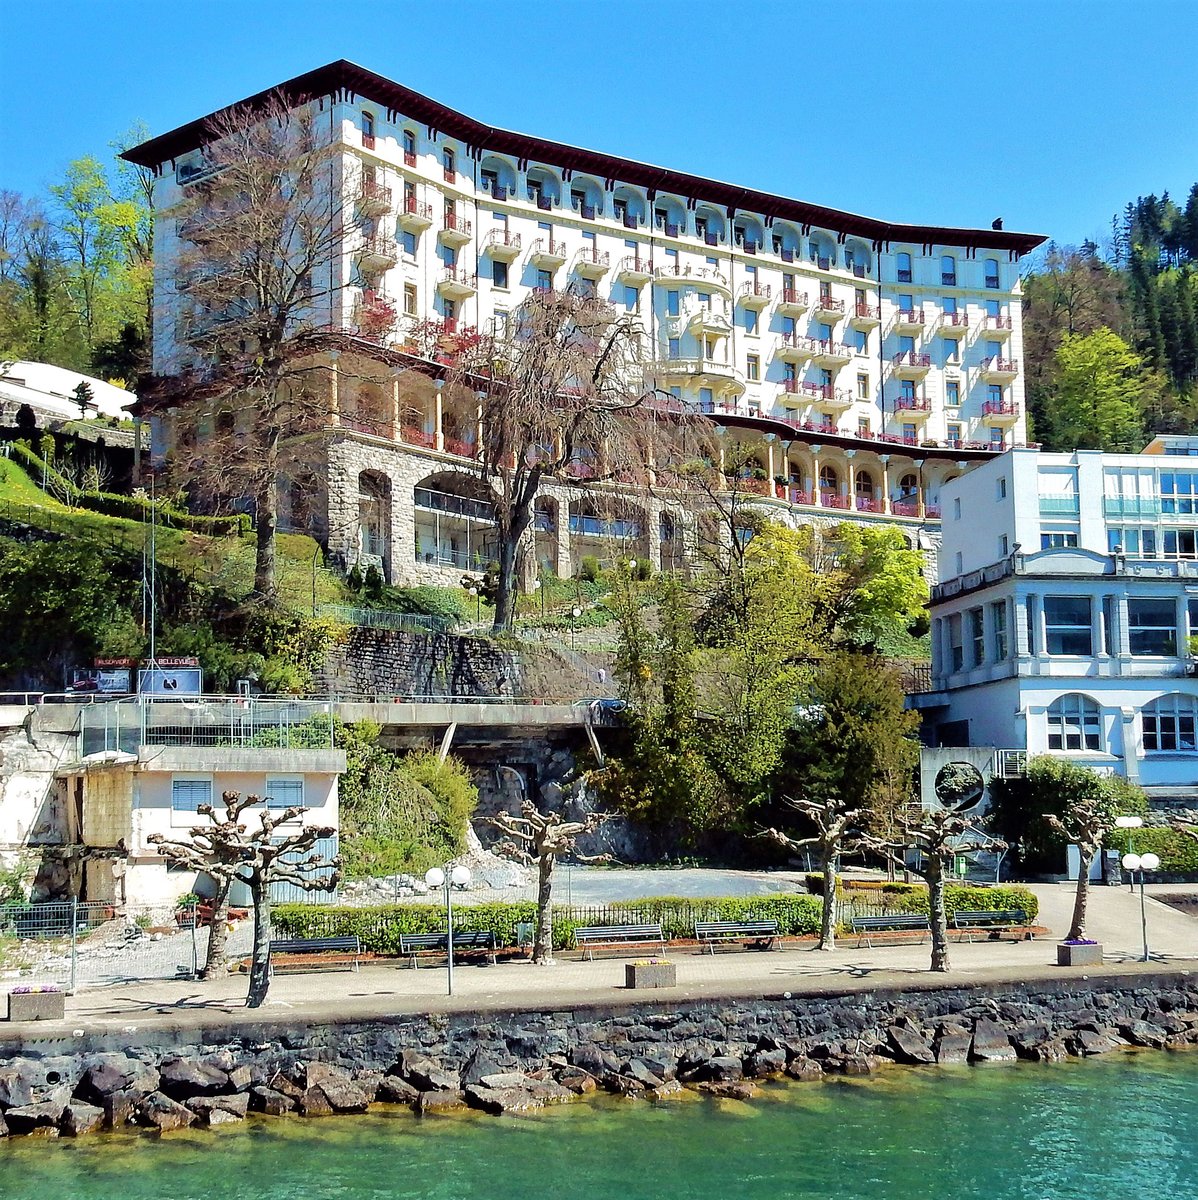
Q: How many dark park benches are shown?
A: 6